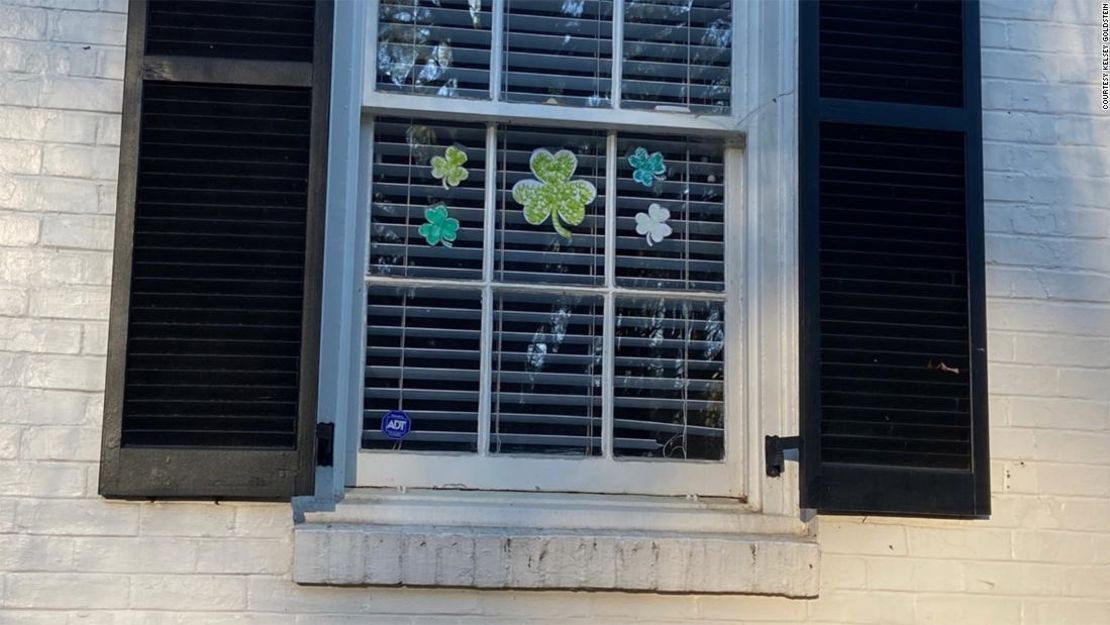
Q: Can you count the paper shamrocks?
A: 5